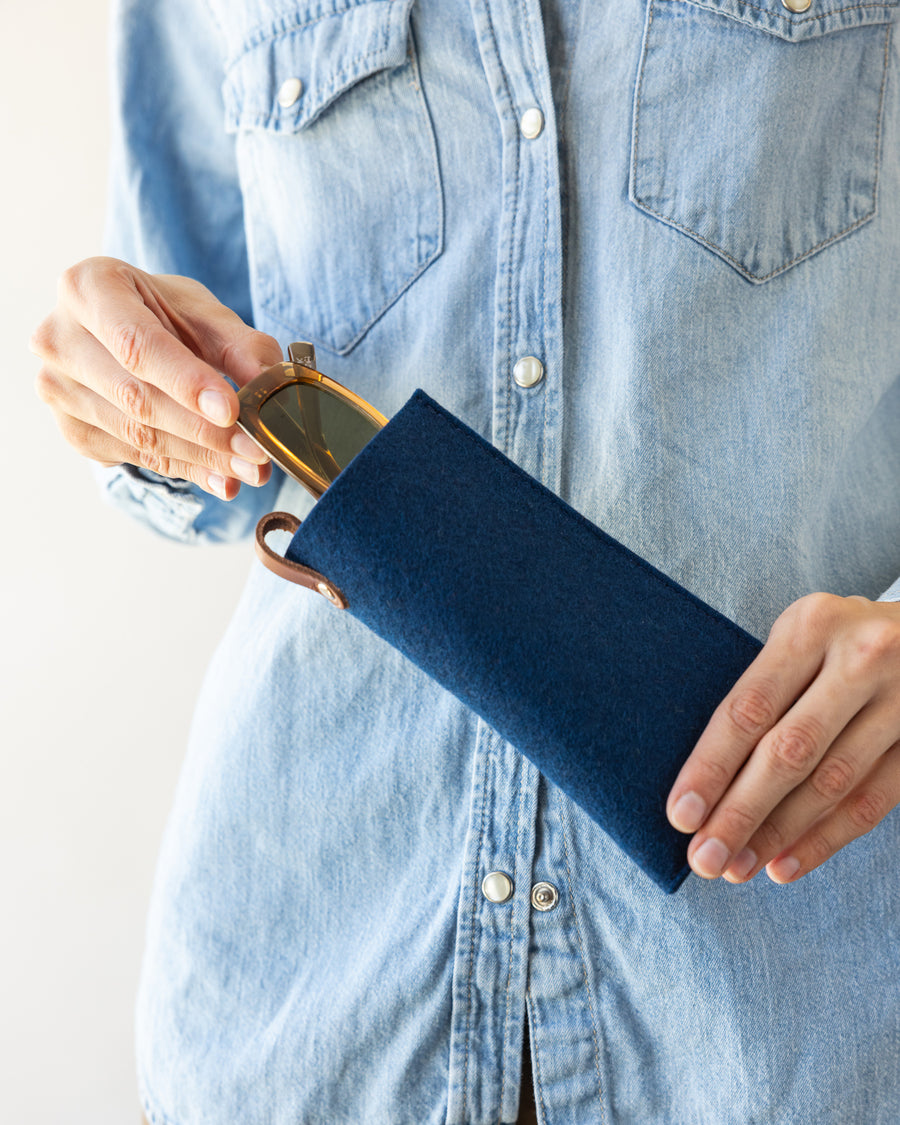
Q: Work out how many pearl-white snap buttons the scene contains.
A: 5